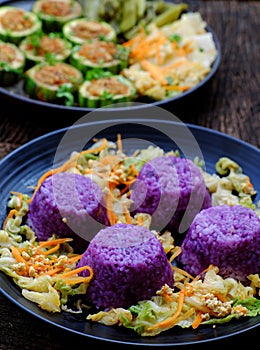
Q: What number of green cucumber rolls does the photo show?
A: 8